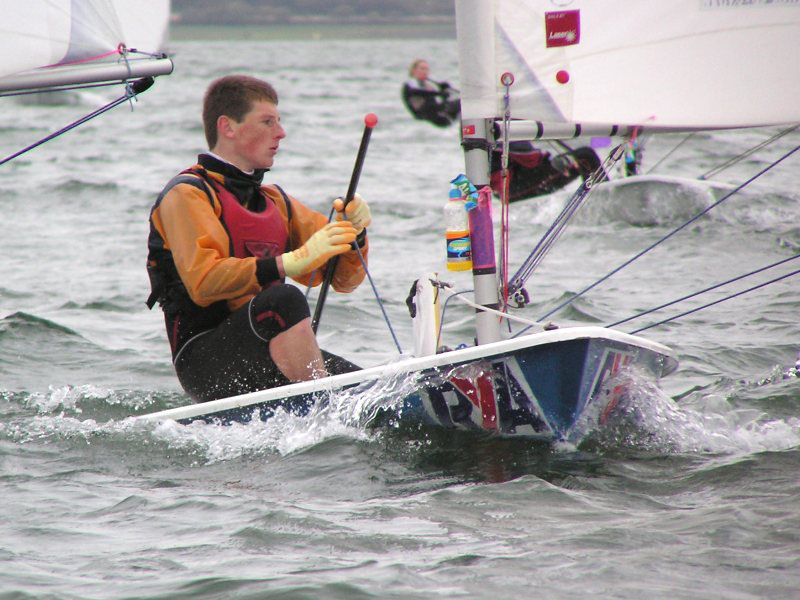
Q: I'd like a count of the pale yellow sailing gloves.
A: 2